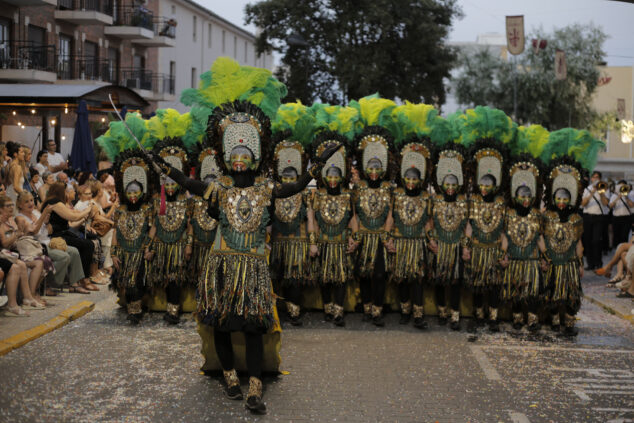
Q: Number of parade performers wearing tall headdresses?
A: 12